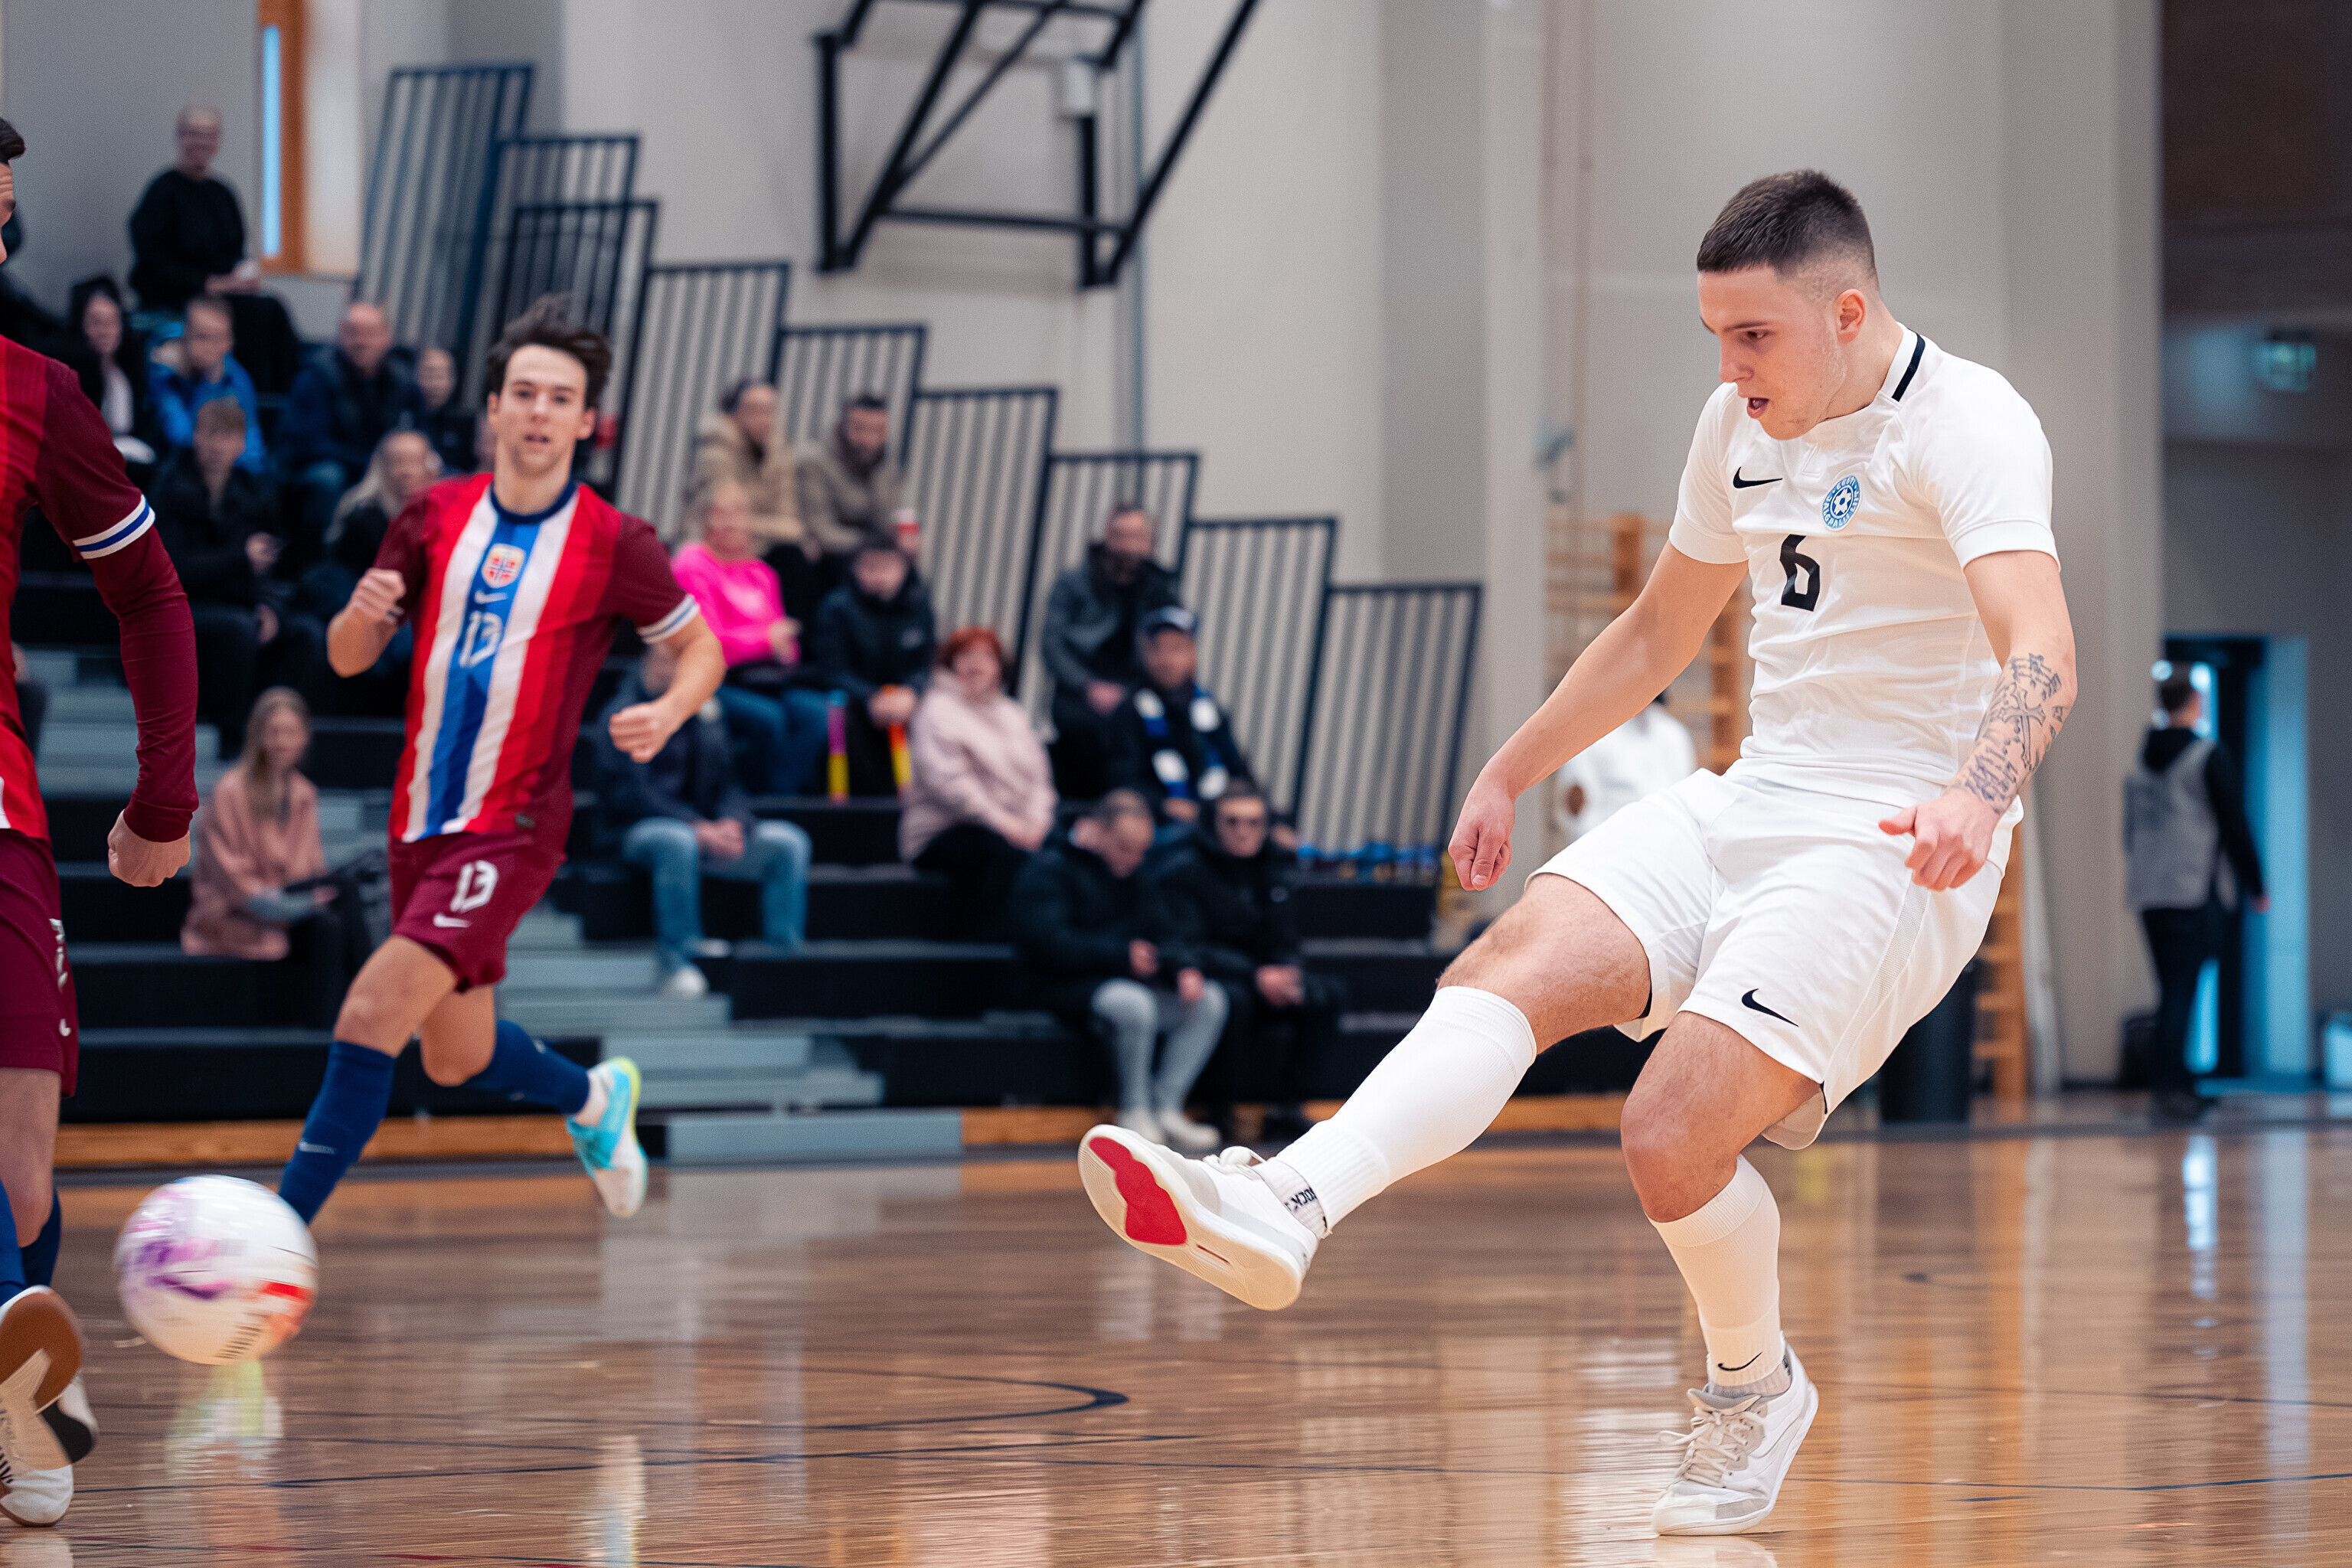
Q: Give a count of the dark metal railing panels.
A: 9